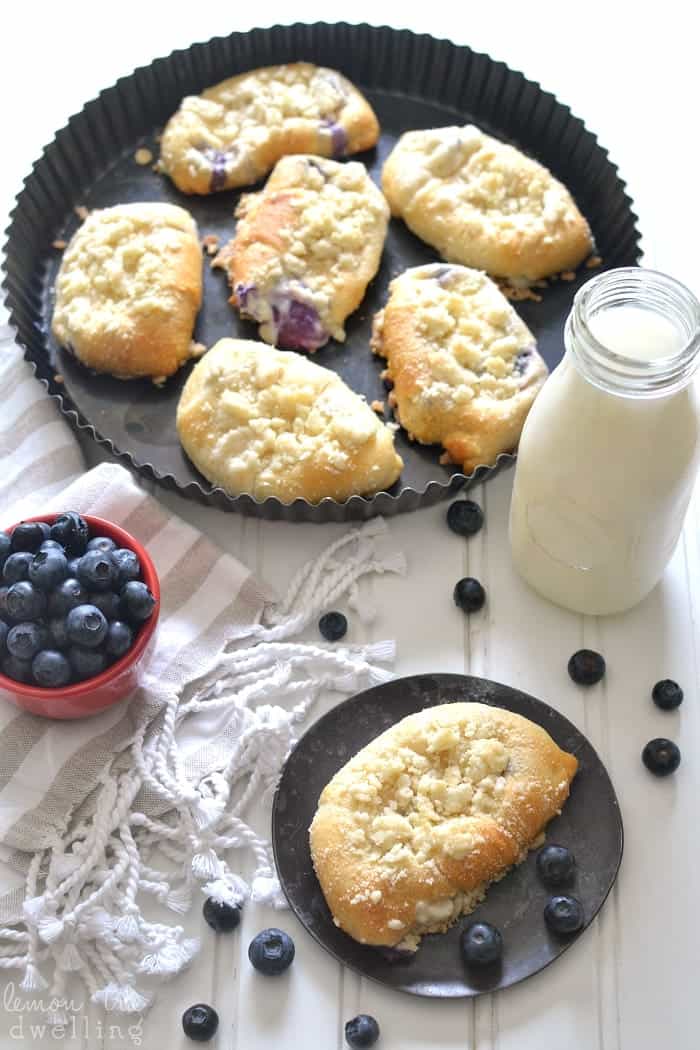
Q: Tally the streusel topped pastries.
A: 7